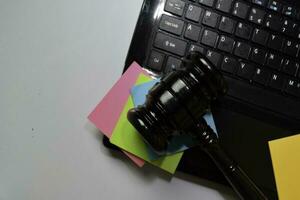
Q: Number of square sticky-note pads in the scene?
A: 4